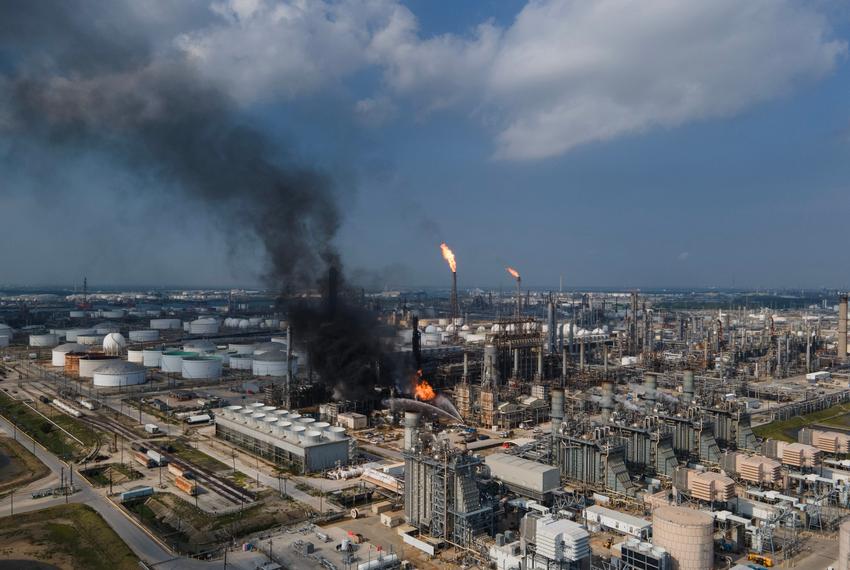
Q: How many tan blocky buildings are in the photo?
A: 4